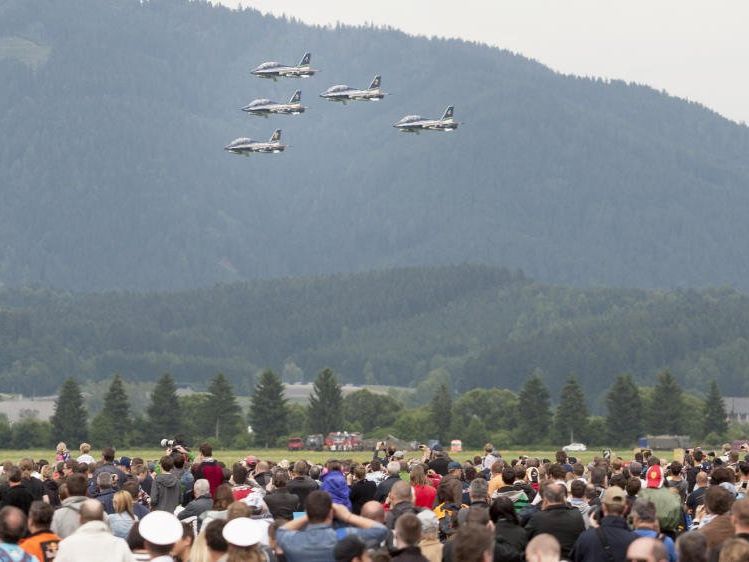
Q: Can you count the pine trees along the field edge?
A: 12